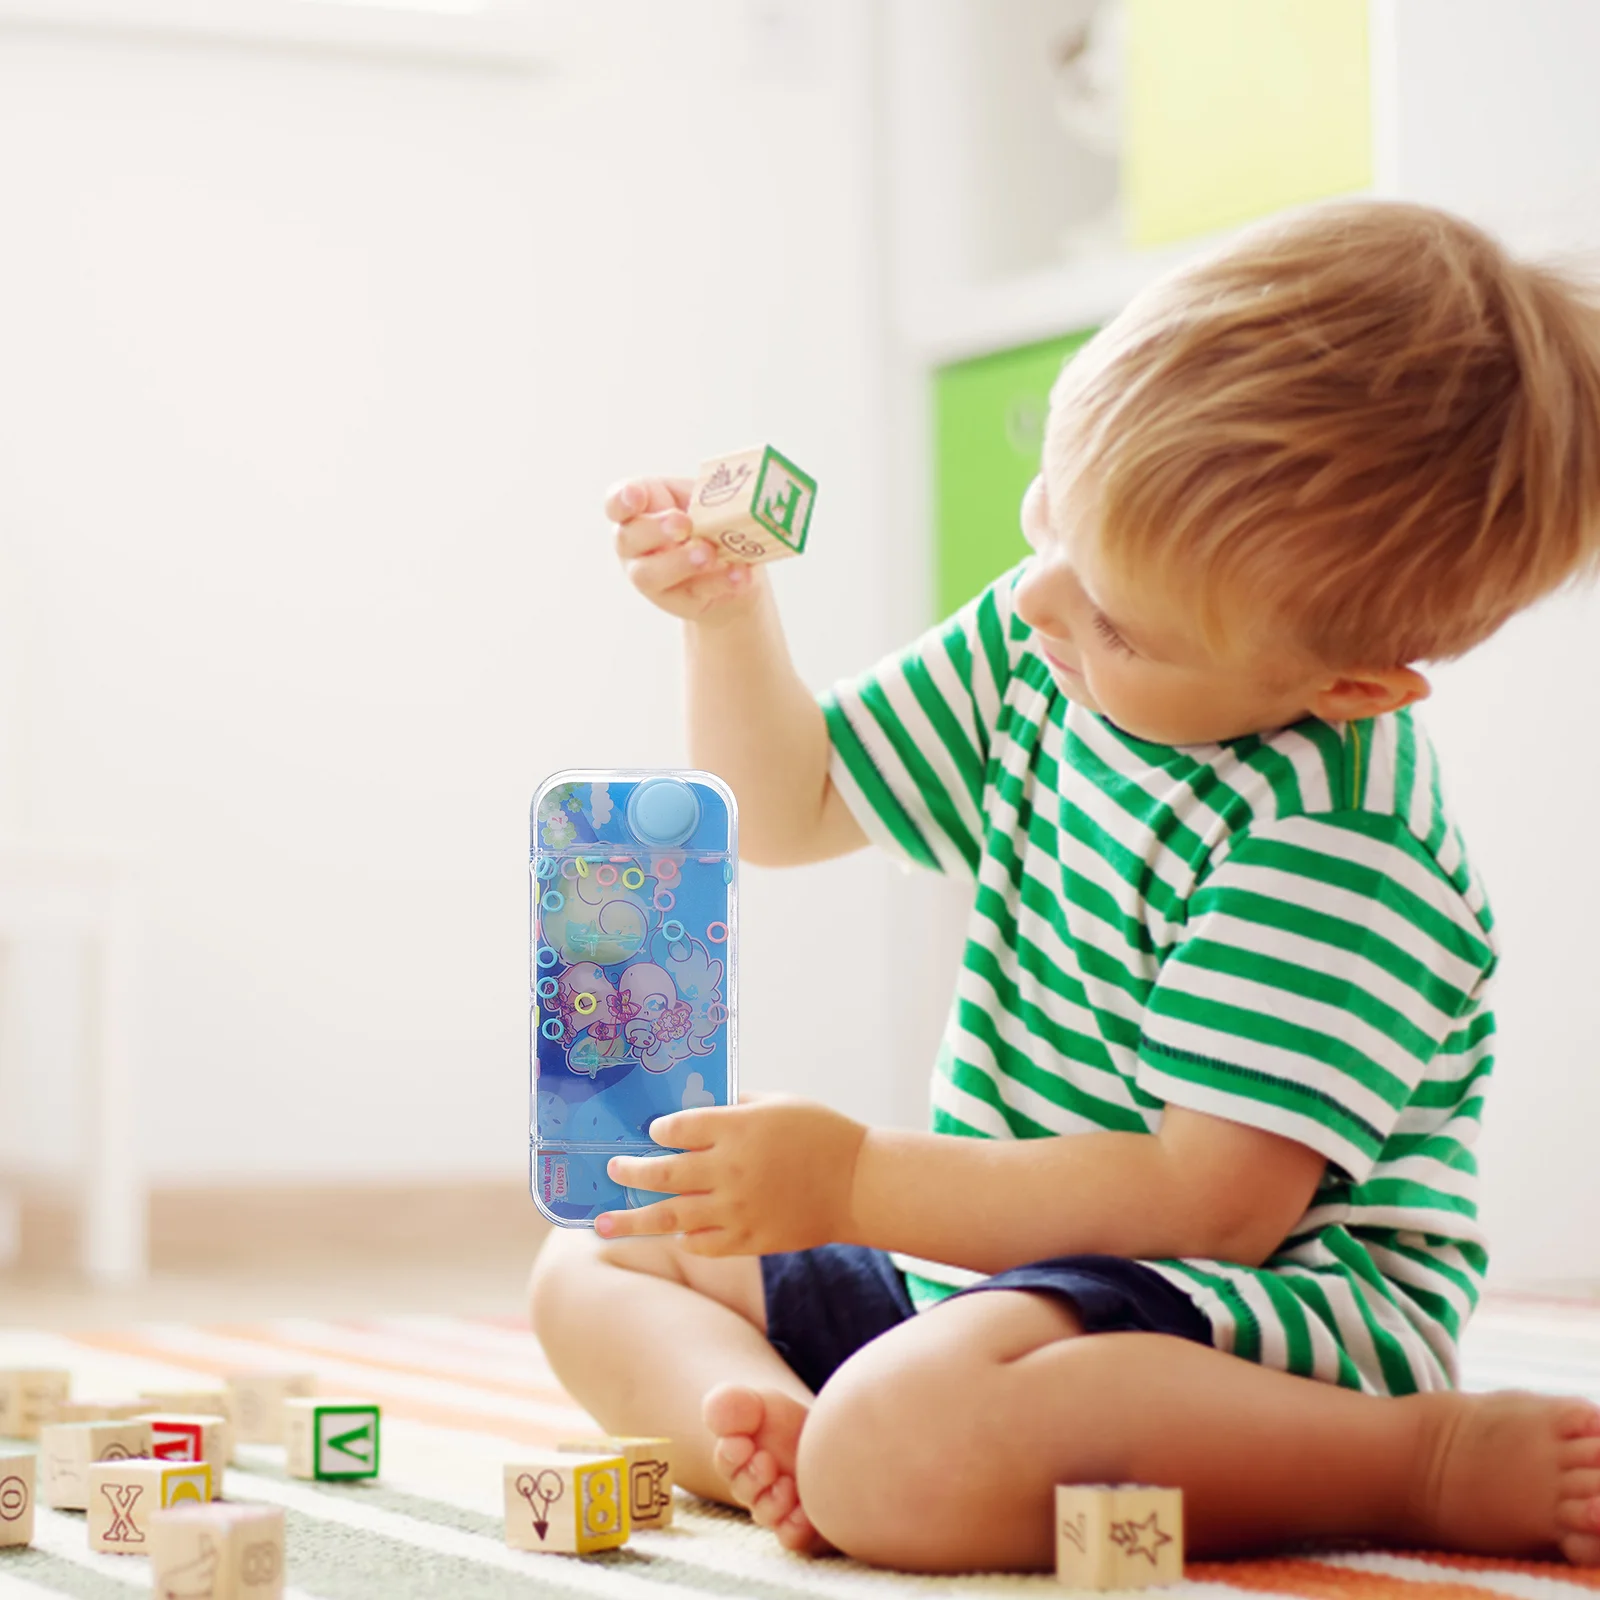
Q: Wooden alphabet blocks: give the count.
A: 14